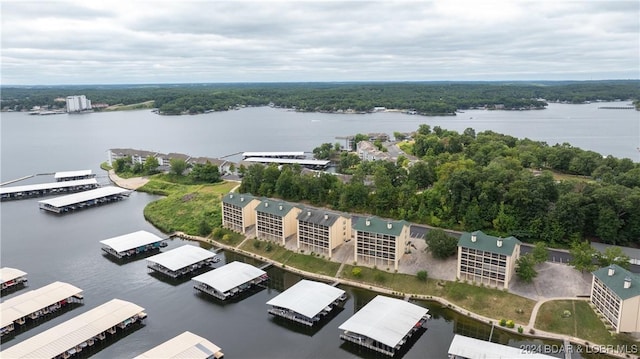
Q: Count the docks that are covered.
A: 15